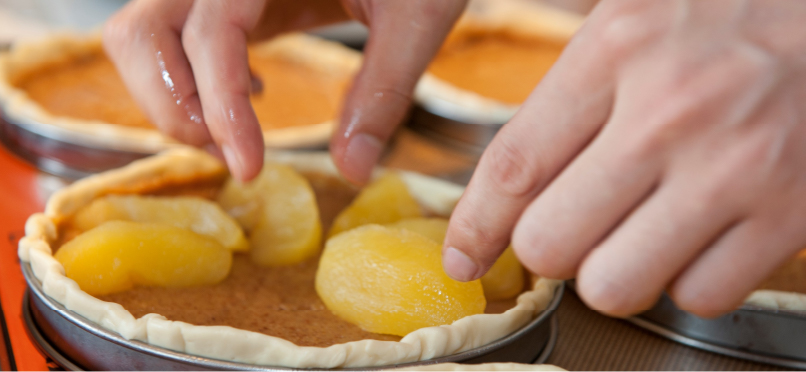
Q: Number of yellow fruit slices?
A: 6